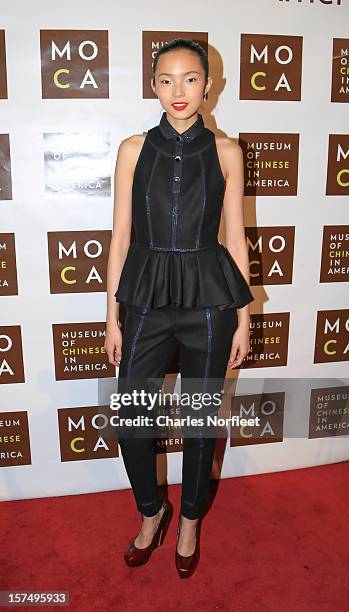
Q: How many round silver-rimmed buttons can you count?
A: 3